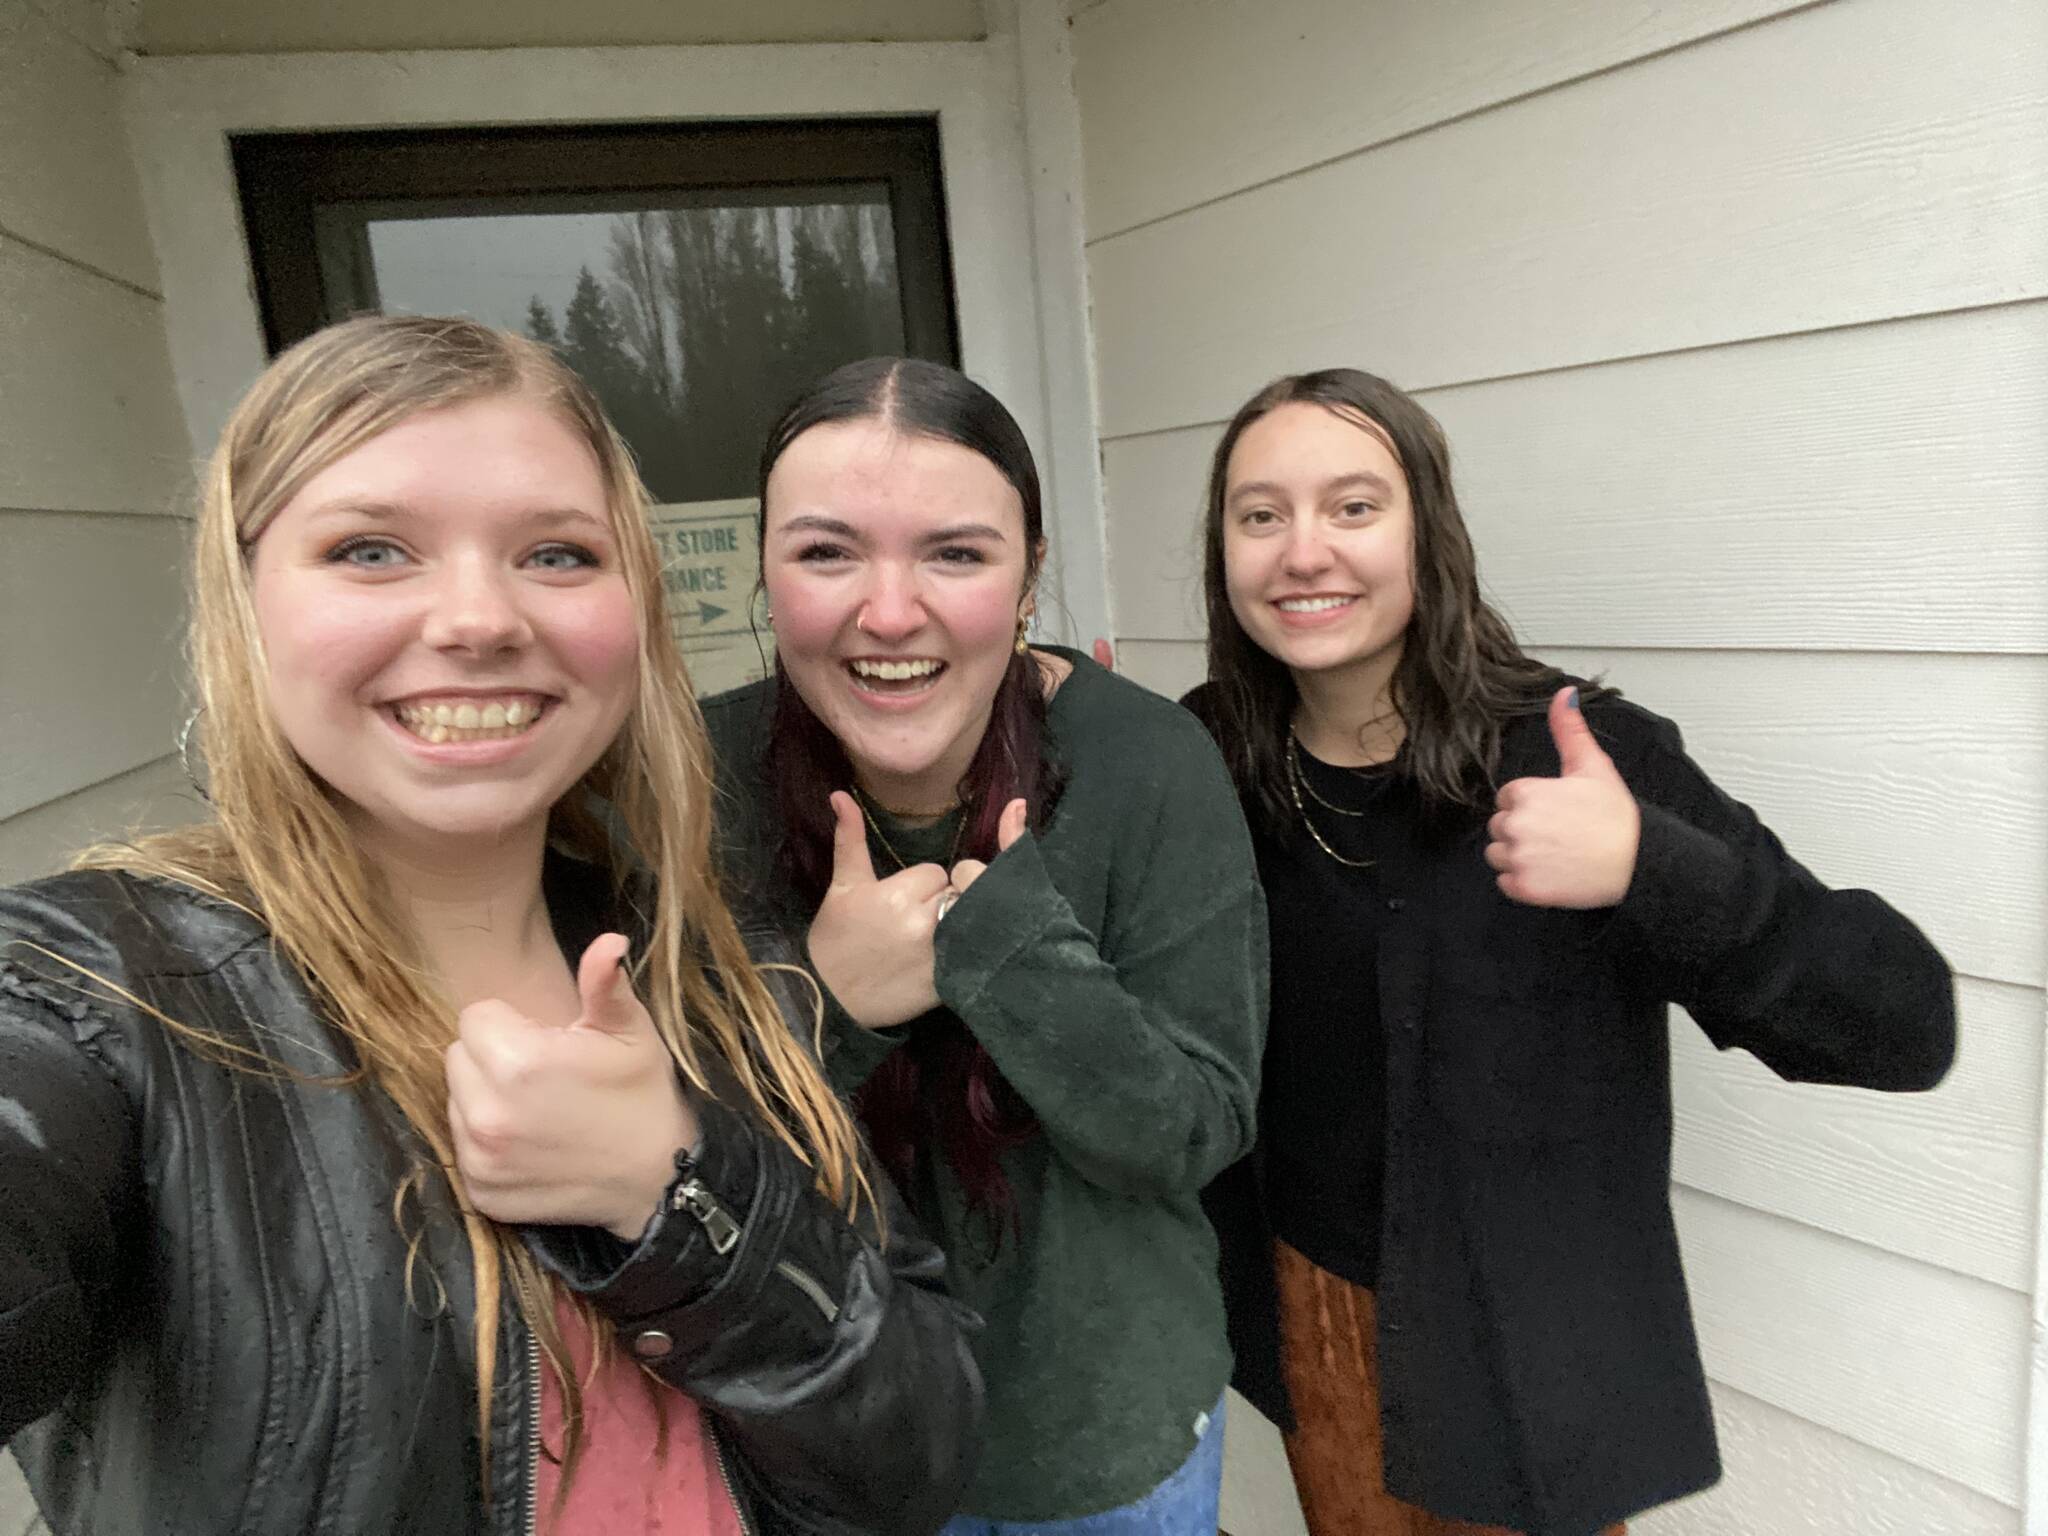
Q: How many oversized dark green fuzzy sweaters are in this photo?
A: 1